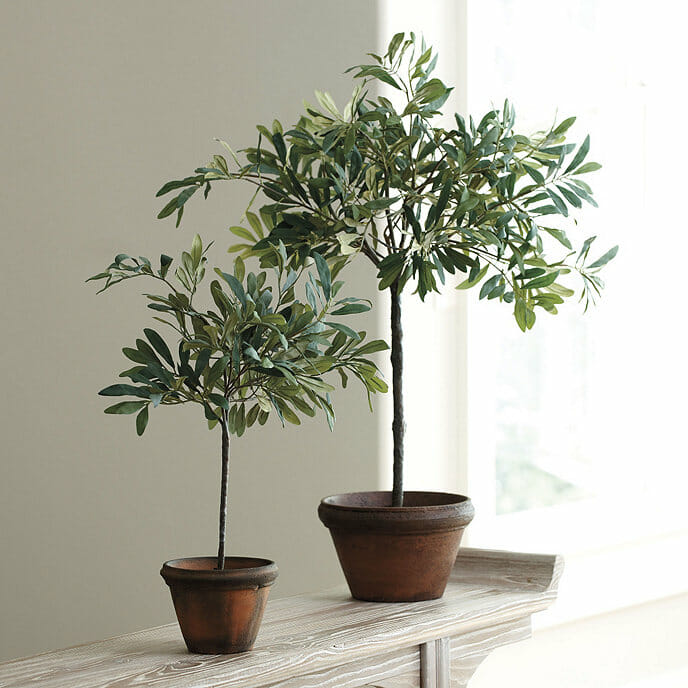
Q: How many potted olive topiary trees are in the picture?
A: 2